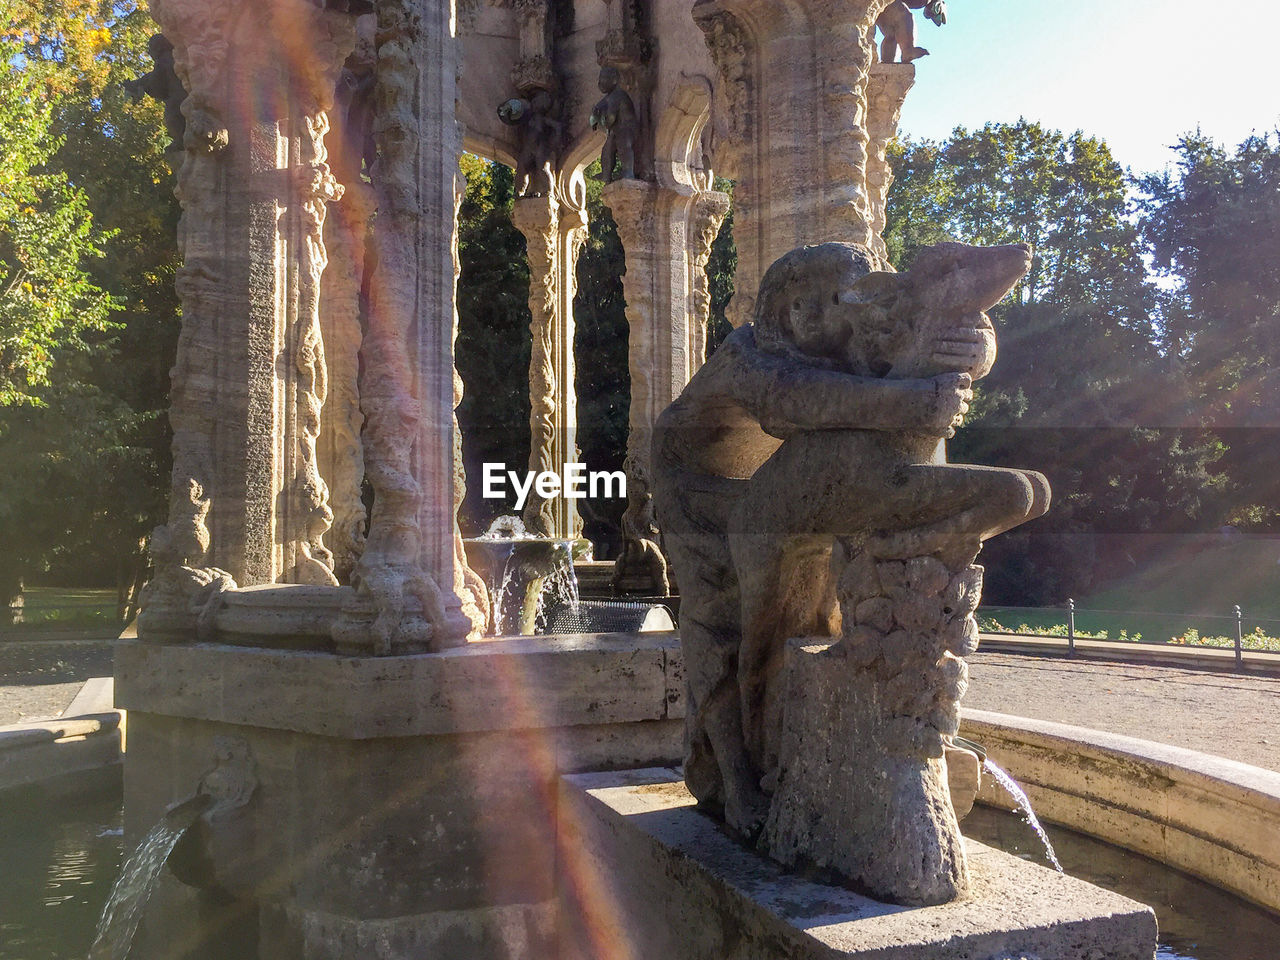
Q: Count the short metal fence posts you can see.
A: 2